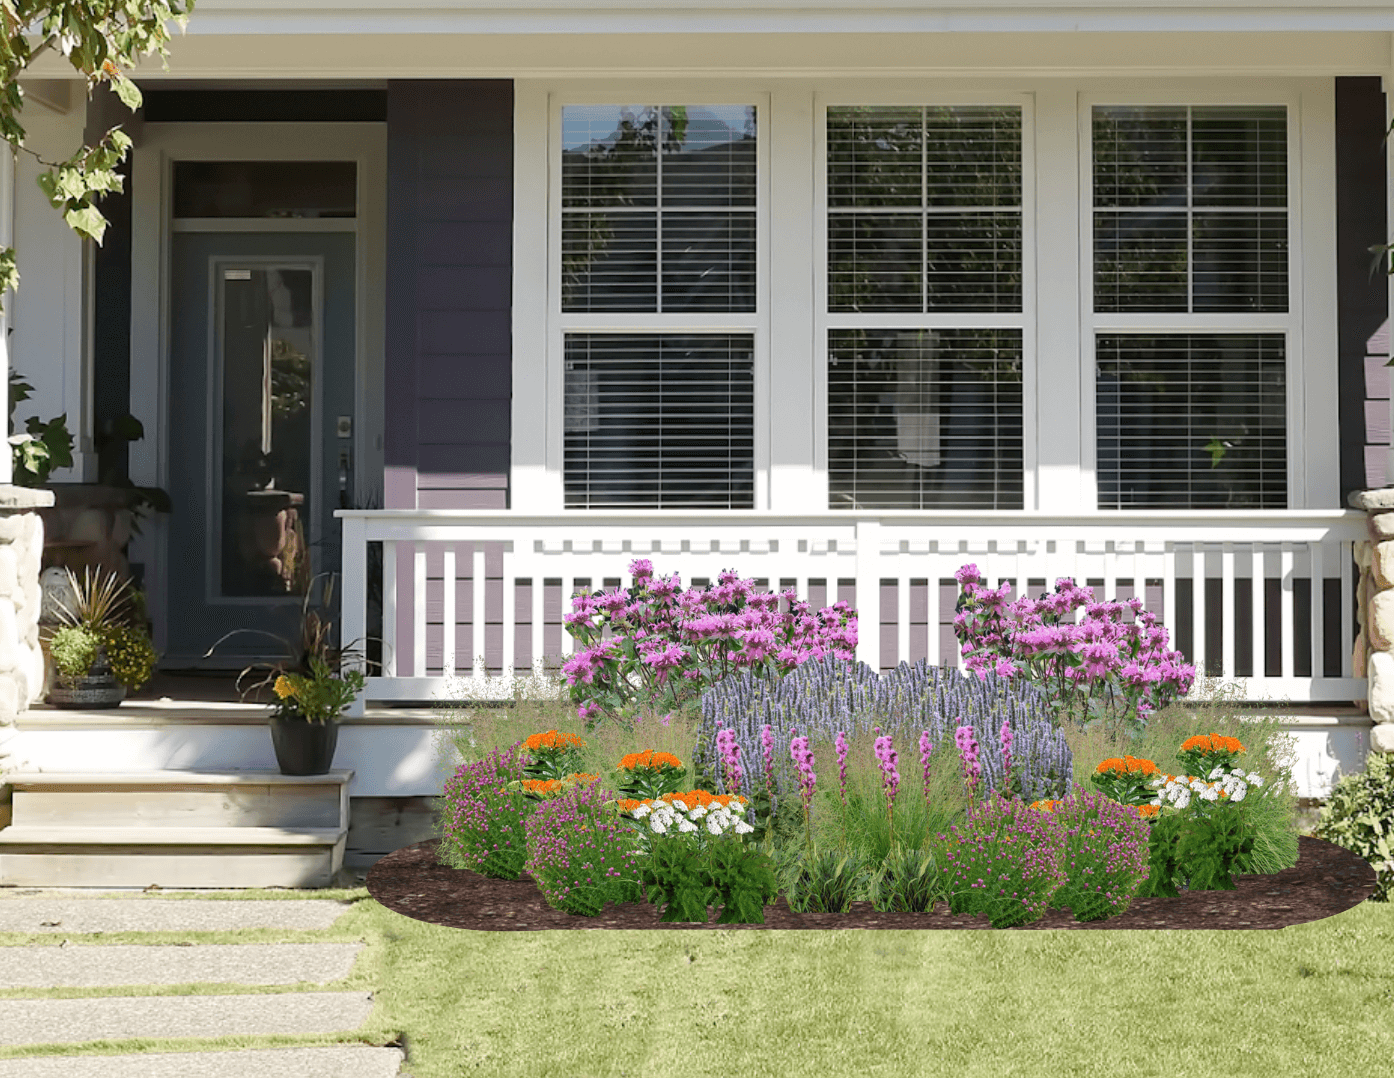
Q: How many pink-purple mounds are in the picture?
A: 4